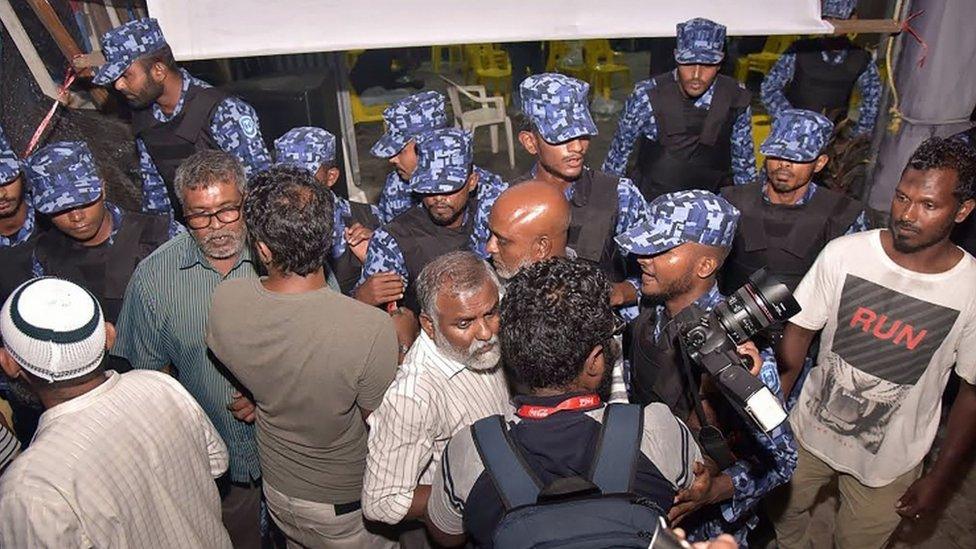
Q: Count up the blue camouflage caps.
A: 11